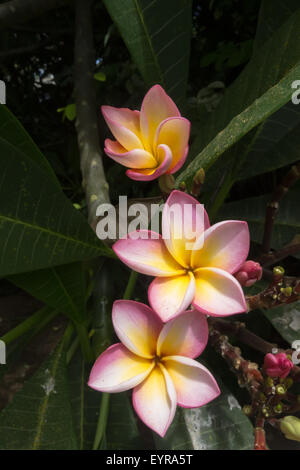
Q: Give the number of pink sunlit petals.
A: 15